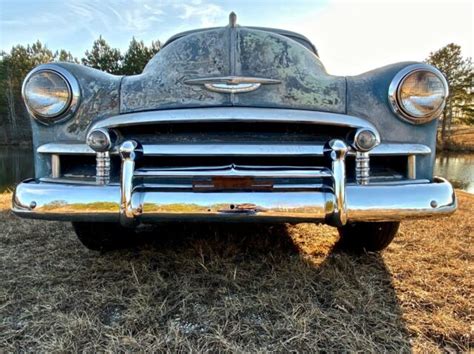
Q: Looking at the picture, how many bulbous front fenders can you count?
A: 2